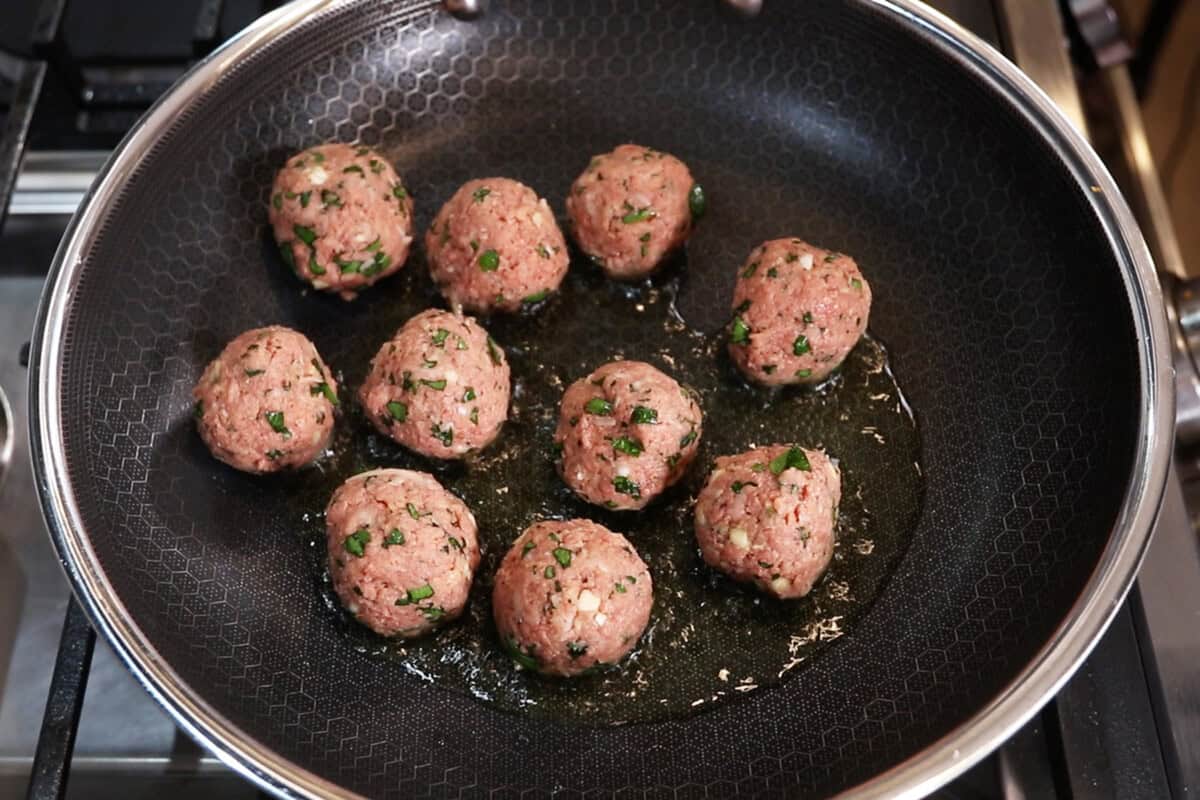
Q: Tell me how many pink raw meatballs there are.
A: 10